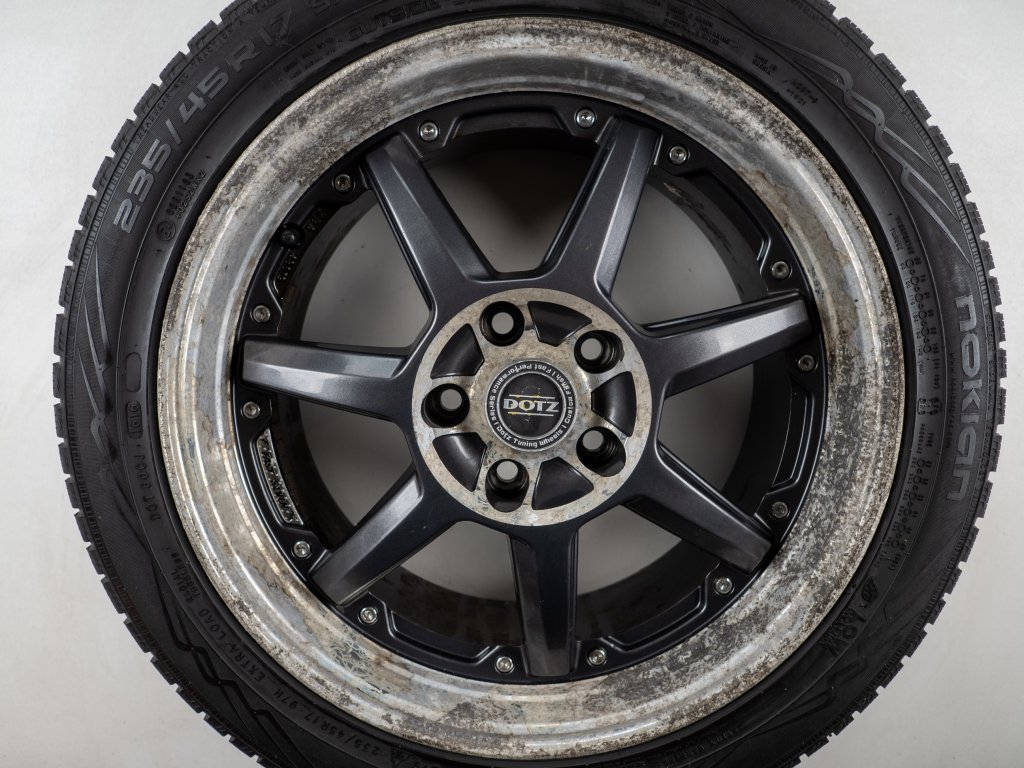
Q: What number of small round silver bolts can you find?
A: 14